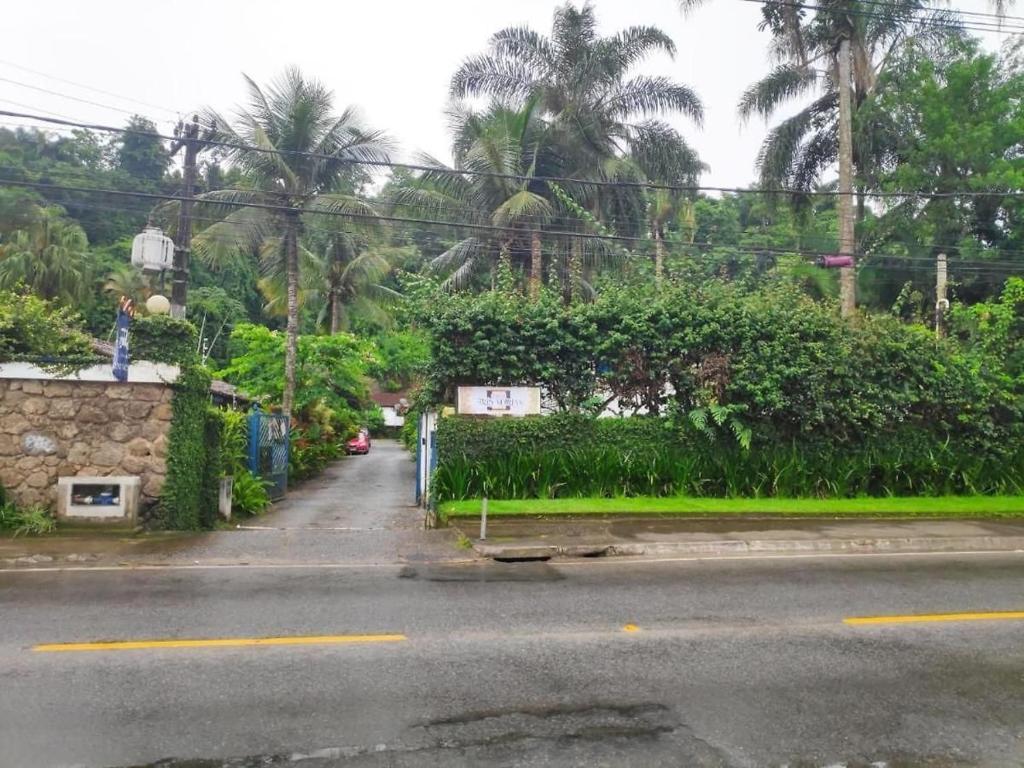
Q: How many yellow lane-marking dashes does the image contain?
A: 2